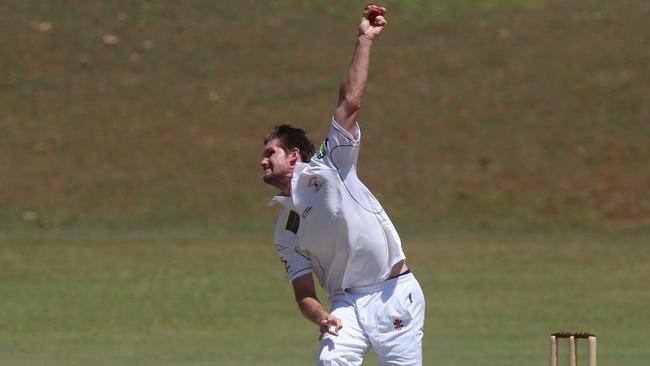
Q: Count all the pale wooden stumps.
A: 3